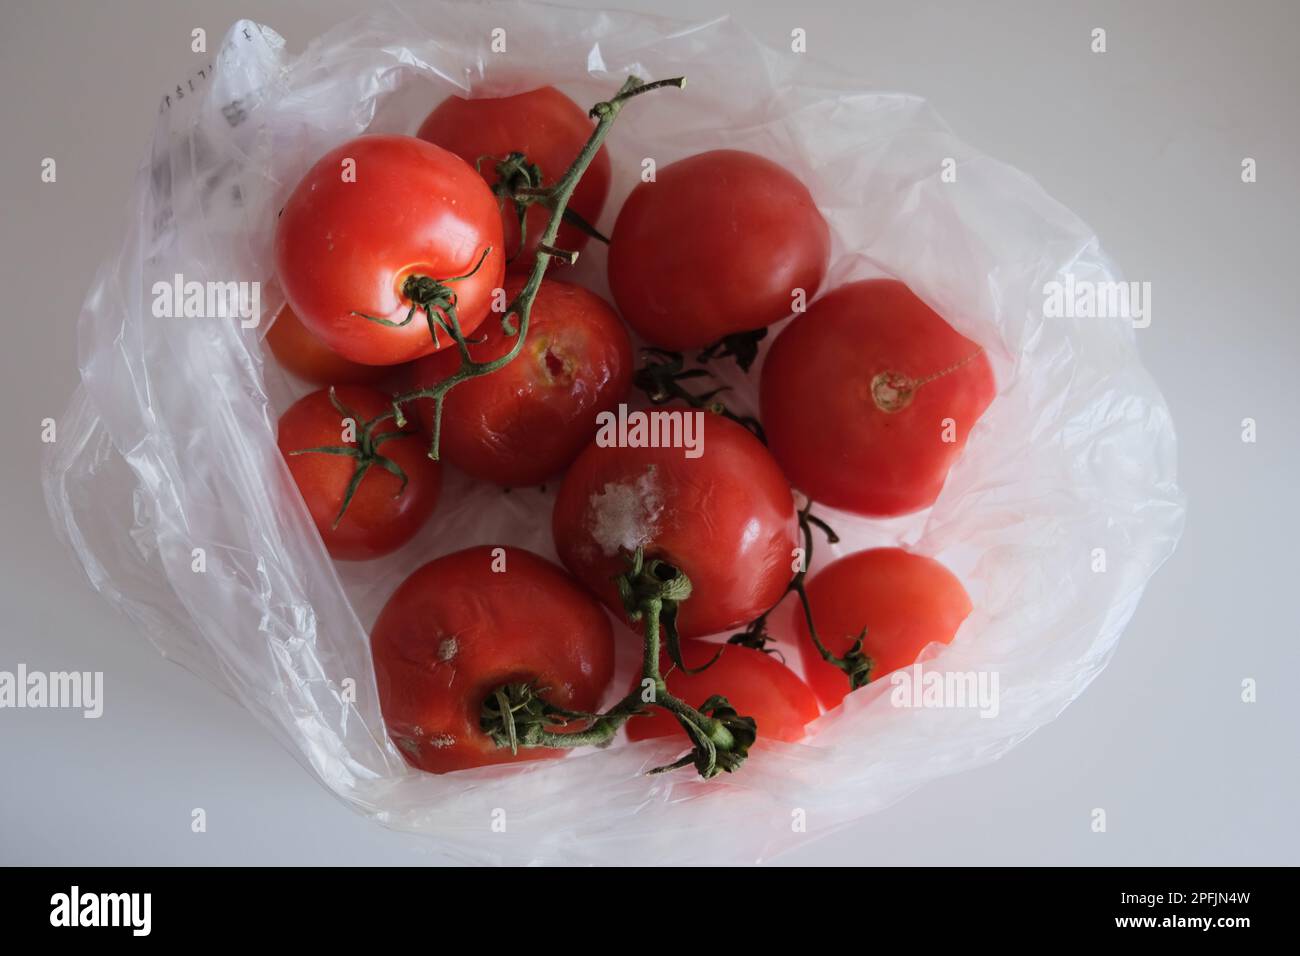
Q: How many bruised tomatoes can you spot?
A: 3